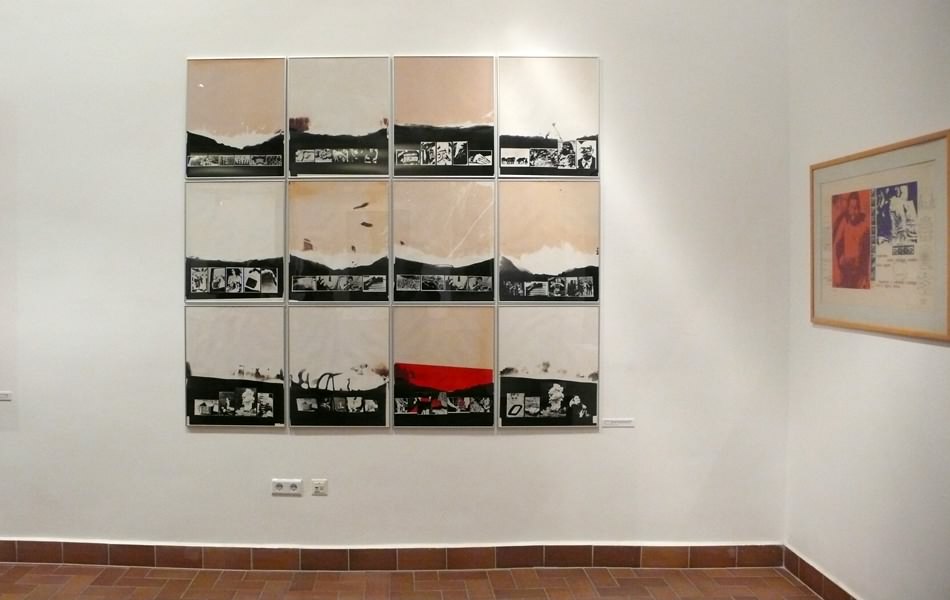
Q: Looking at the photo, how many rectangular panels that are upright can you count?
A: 12